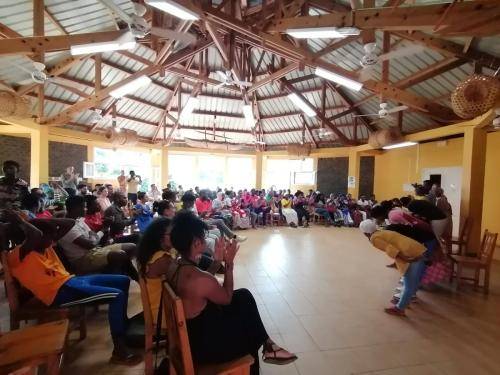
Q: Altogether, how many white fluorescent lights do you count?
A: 9